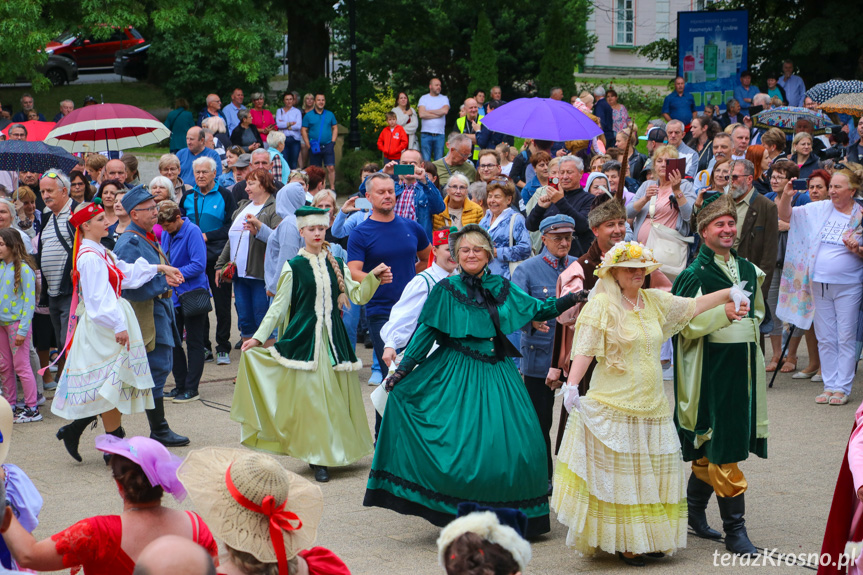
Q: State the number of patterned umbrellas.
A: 4